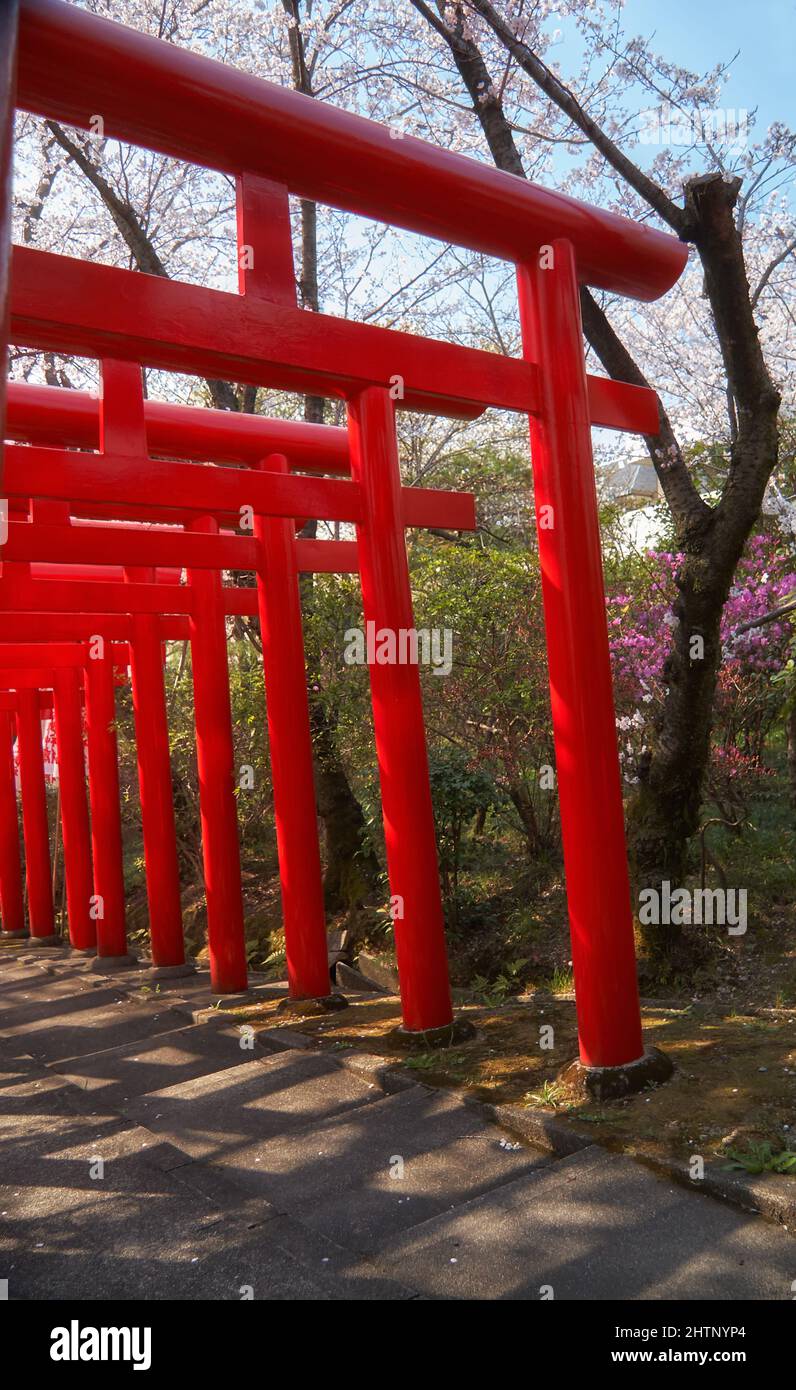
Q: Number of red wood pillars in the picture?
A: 9